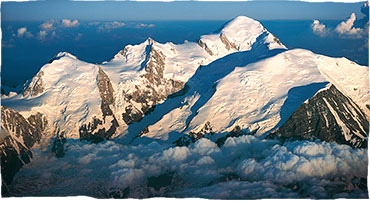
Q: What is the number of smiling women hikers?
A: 0